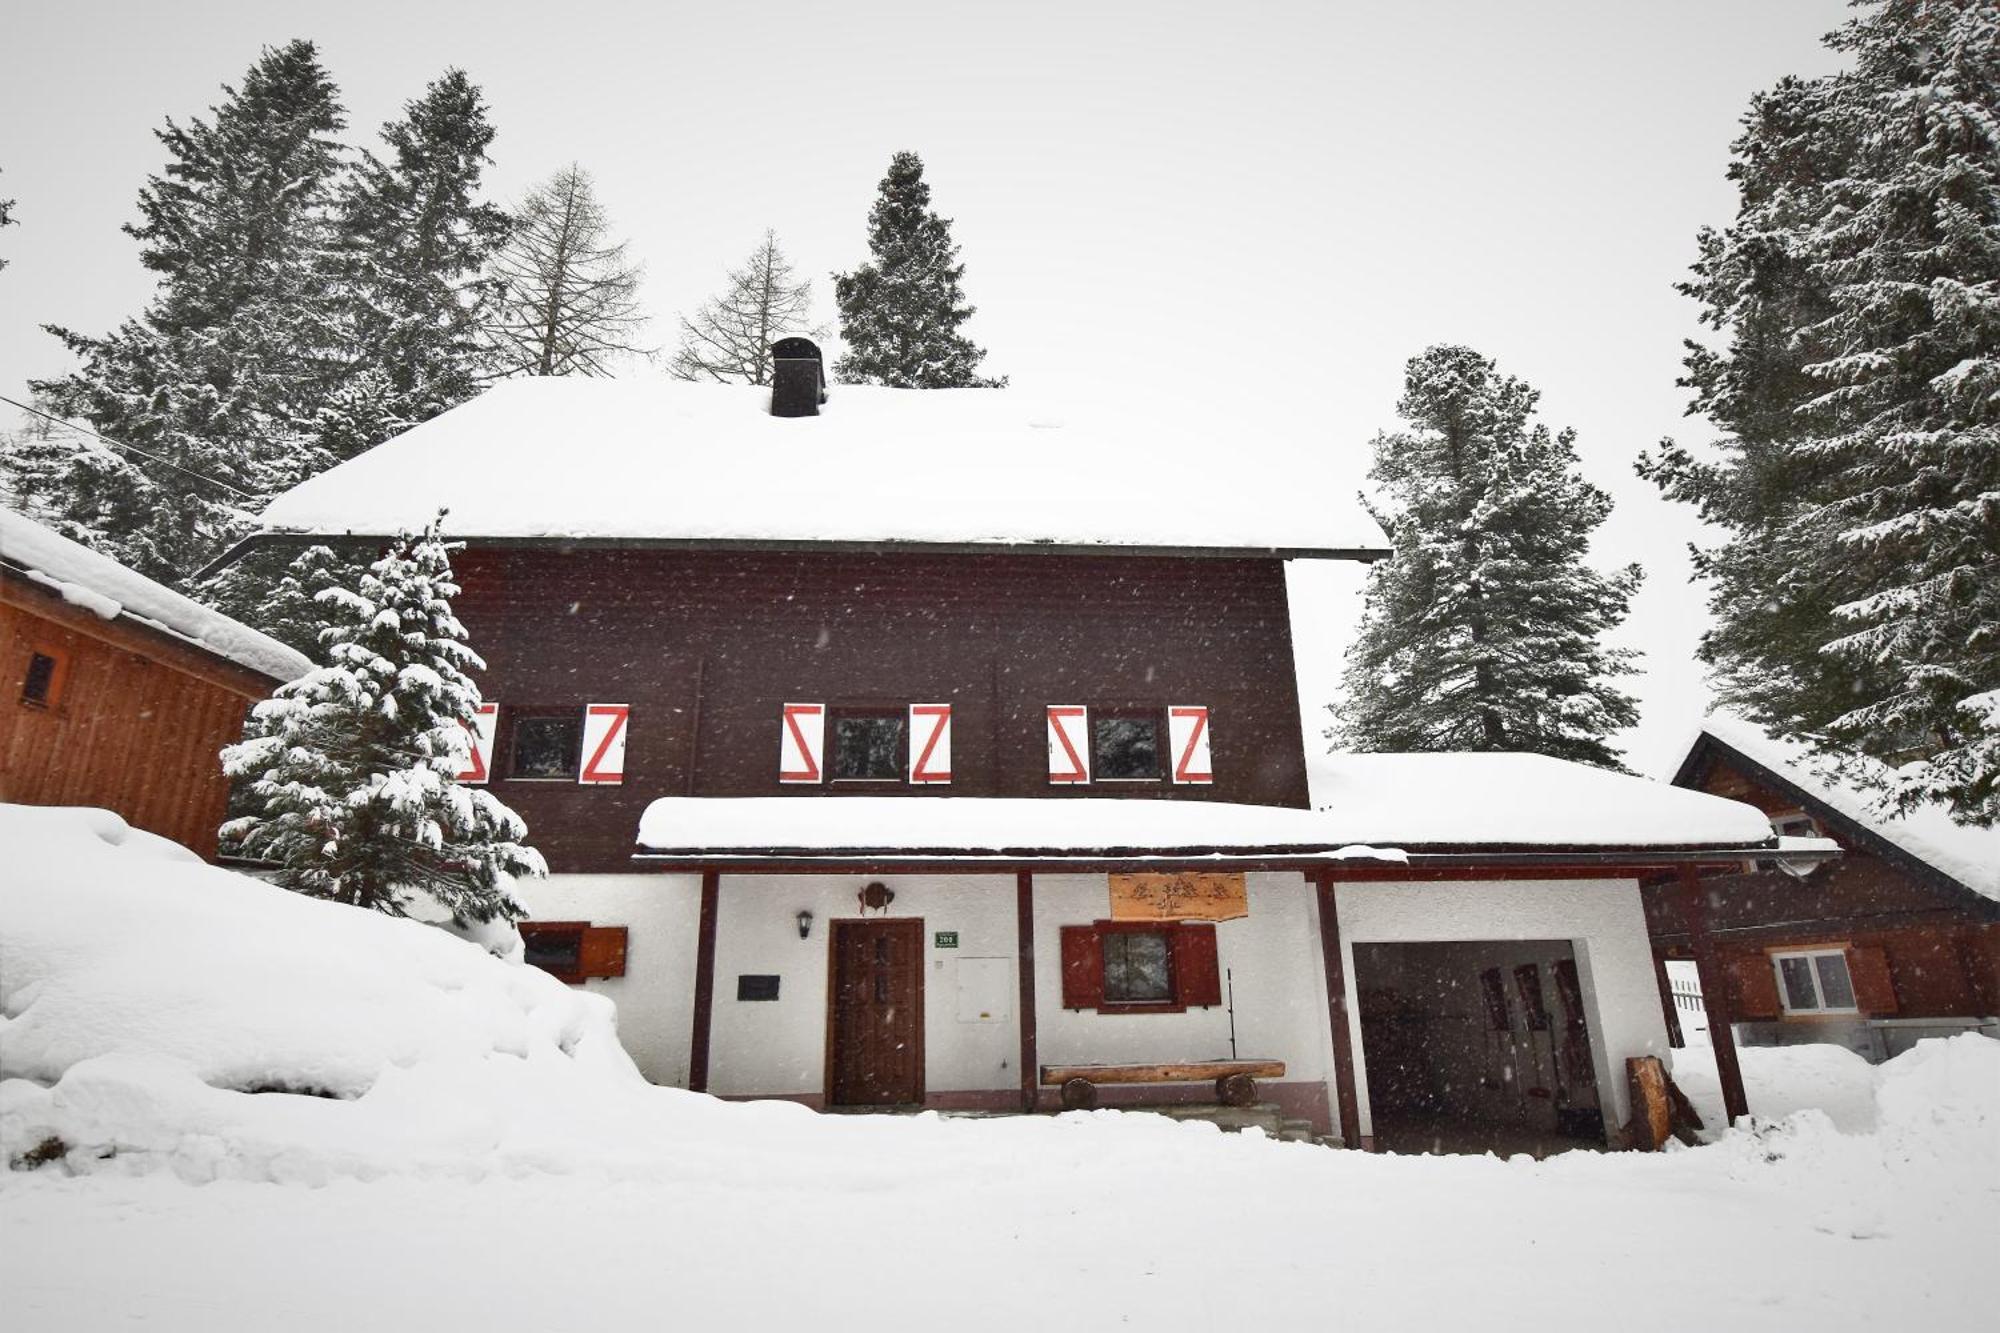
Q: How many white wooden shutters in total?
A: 6